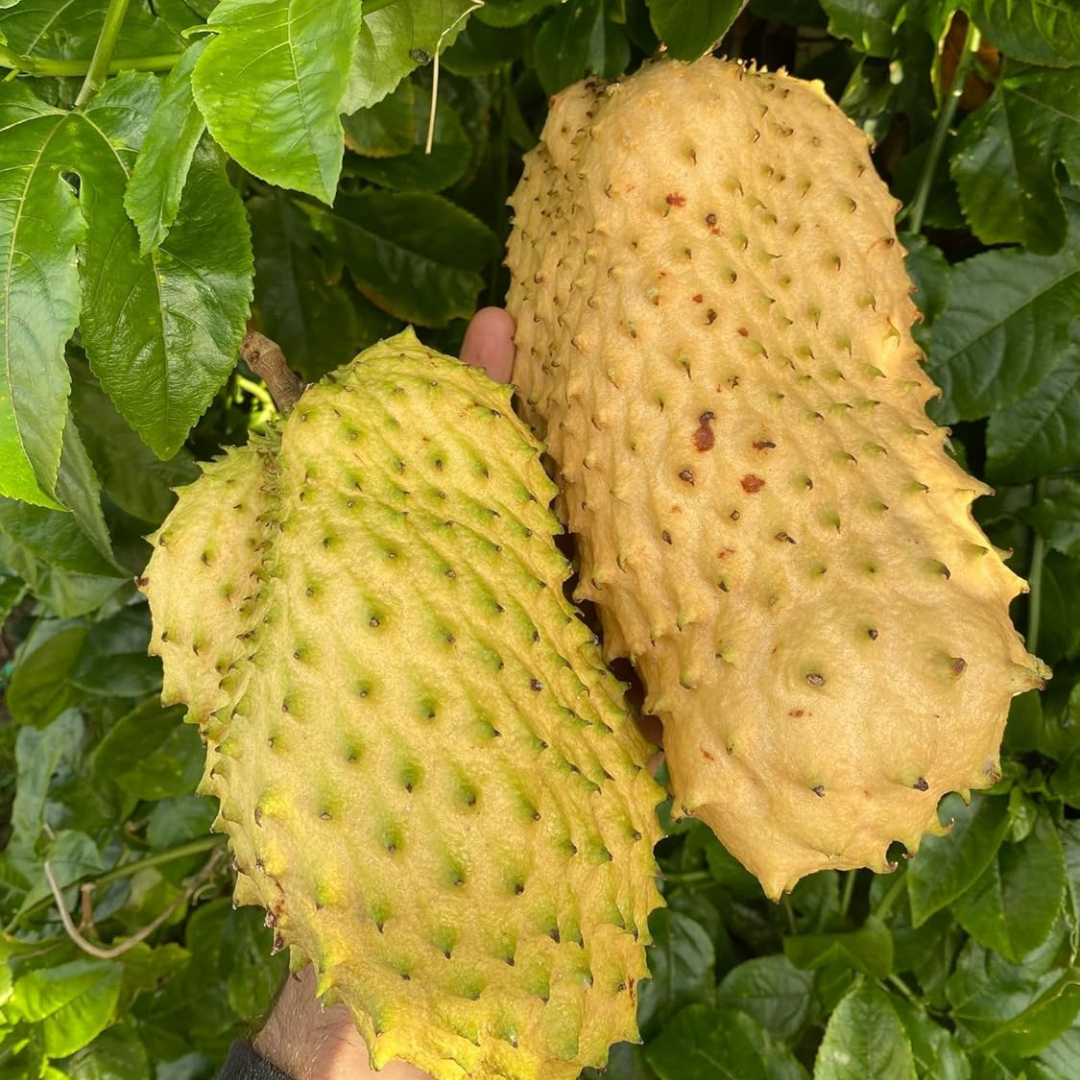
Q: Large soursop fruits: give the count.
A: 2